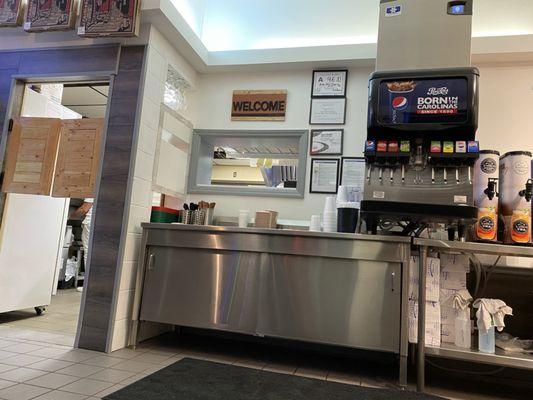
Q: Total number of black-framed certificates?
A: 5